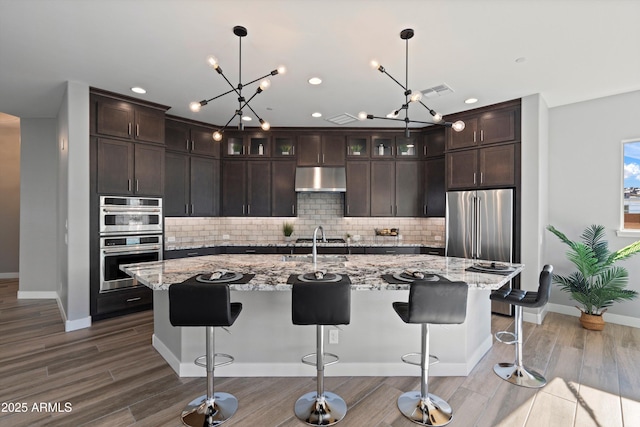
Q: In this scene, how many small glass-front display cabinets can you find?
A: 6